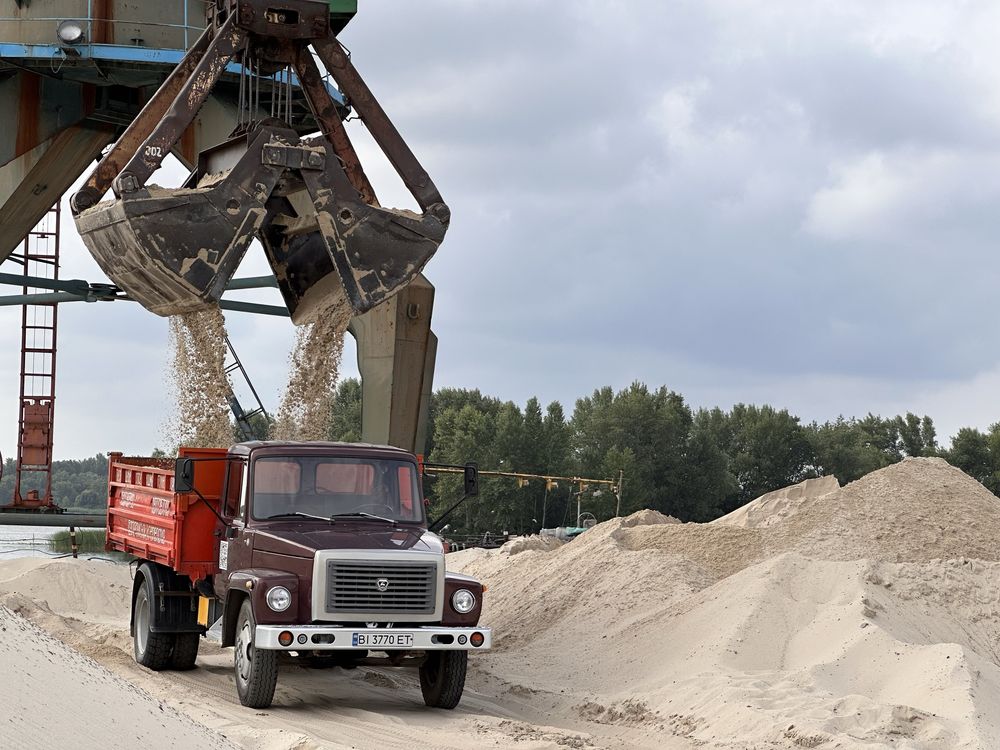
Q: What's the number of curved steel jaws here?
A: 2